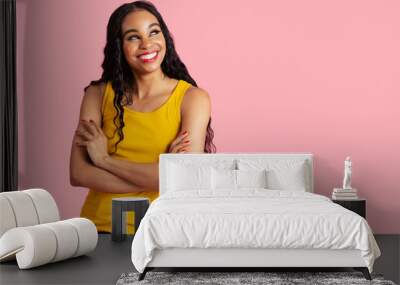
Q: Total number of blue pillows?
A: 0